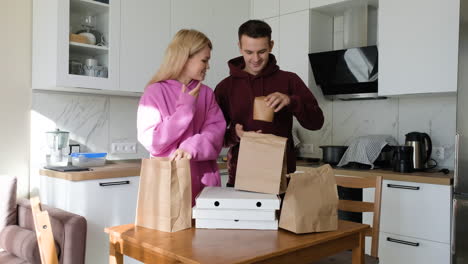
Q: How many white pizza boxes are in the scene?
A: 3